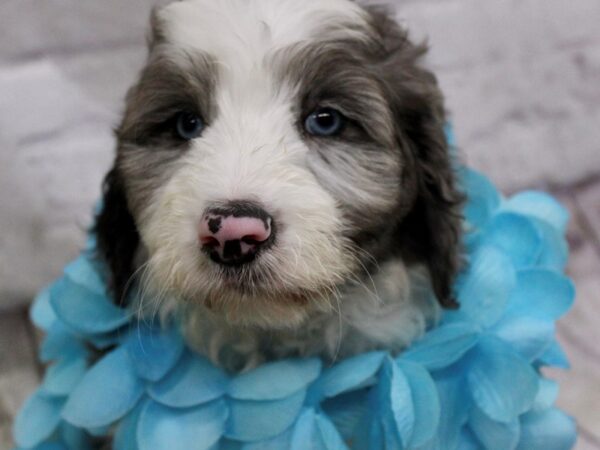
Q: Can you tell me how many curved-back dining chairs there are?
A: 0